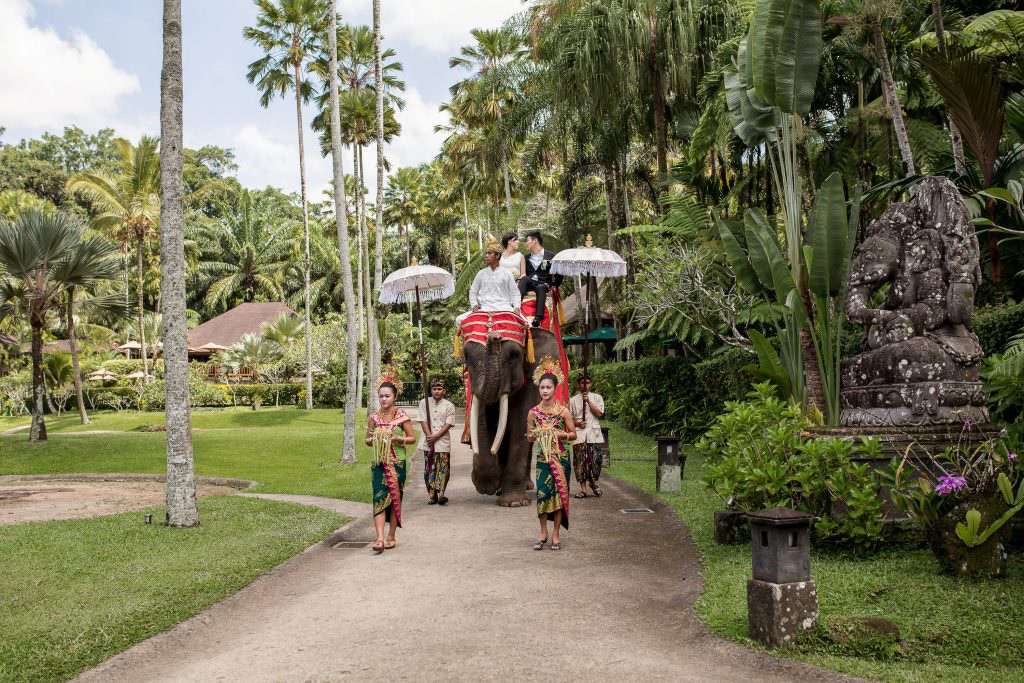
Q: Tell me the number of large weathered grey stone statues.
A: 1